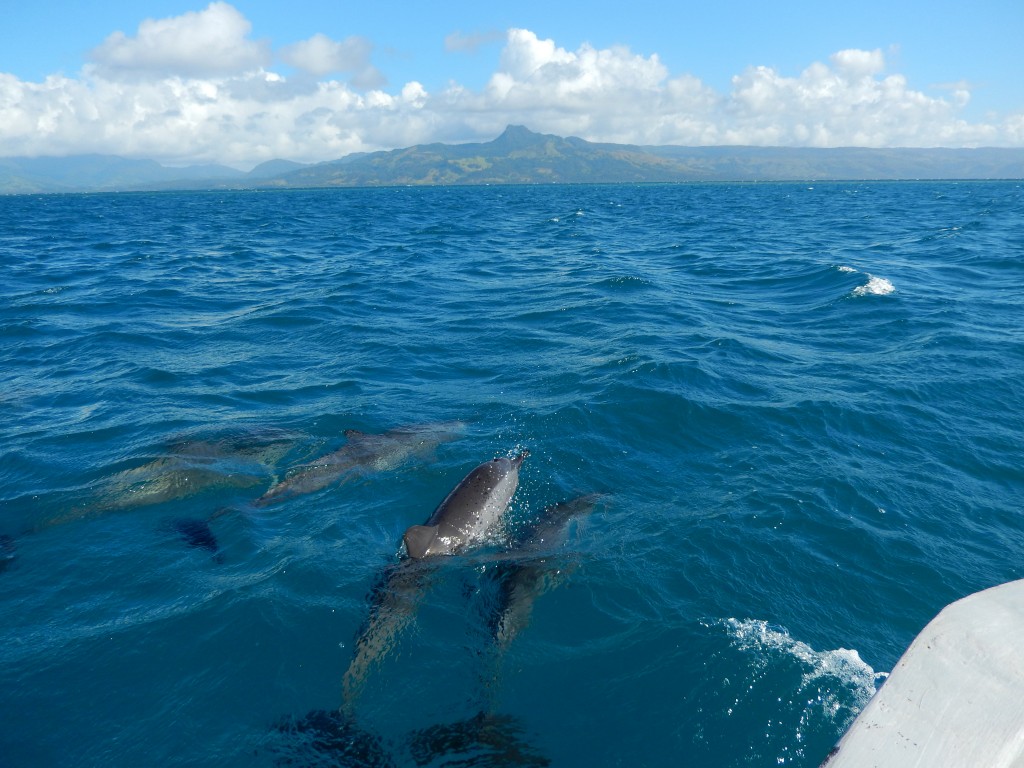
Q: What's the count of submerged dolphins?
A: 3